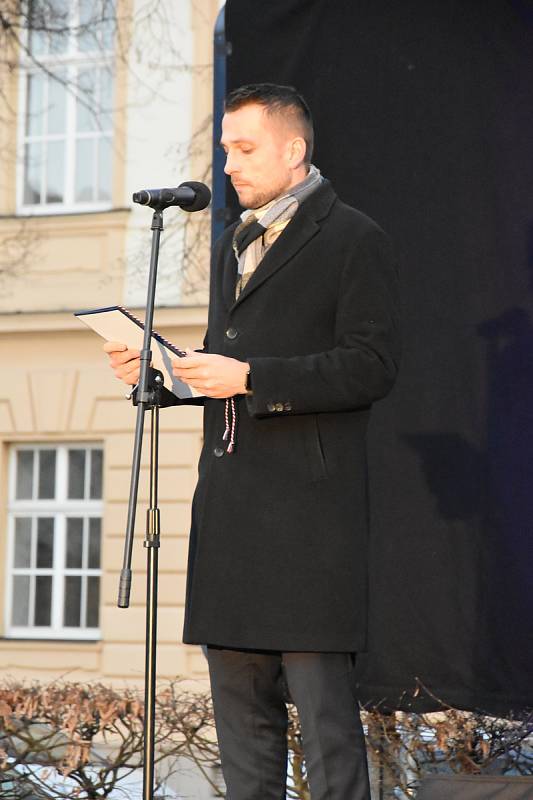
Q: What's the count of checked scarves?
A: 1